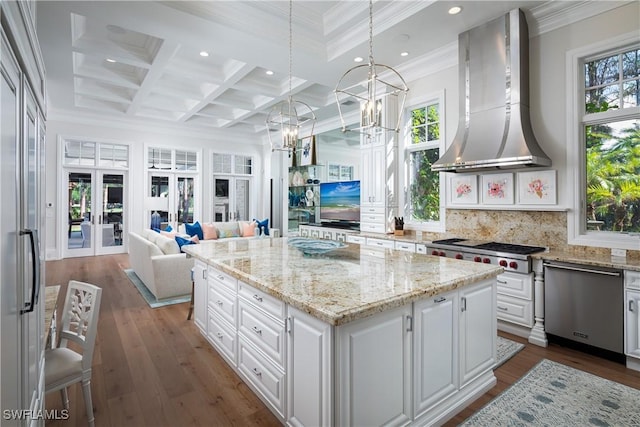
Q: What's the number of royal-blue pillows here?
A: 4